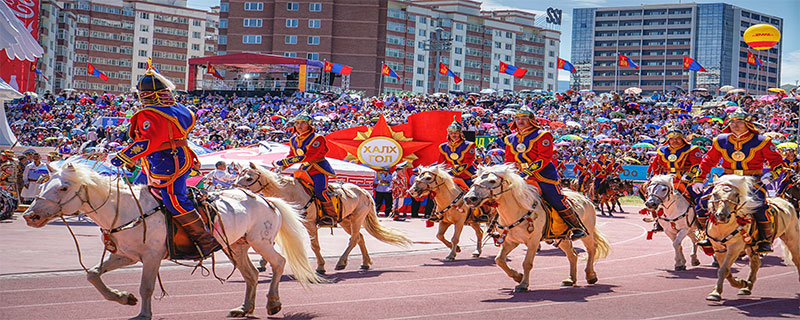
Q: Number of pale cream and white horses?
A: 6